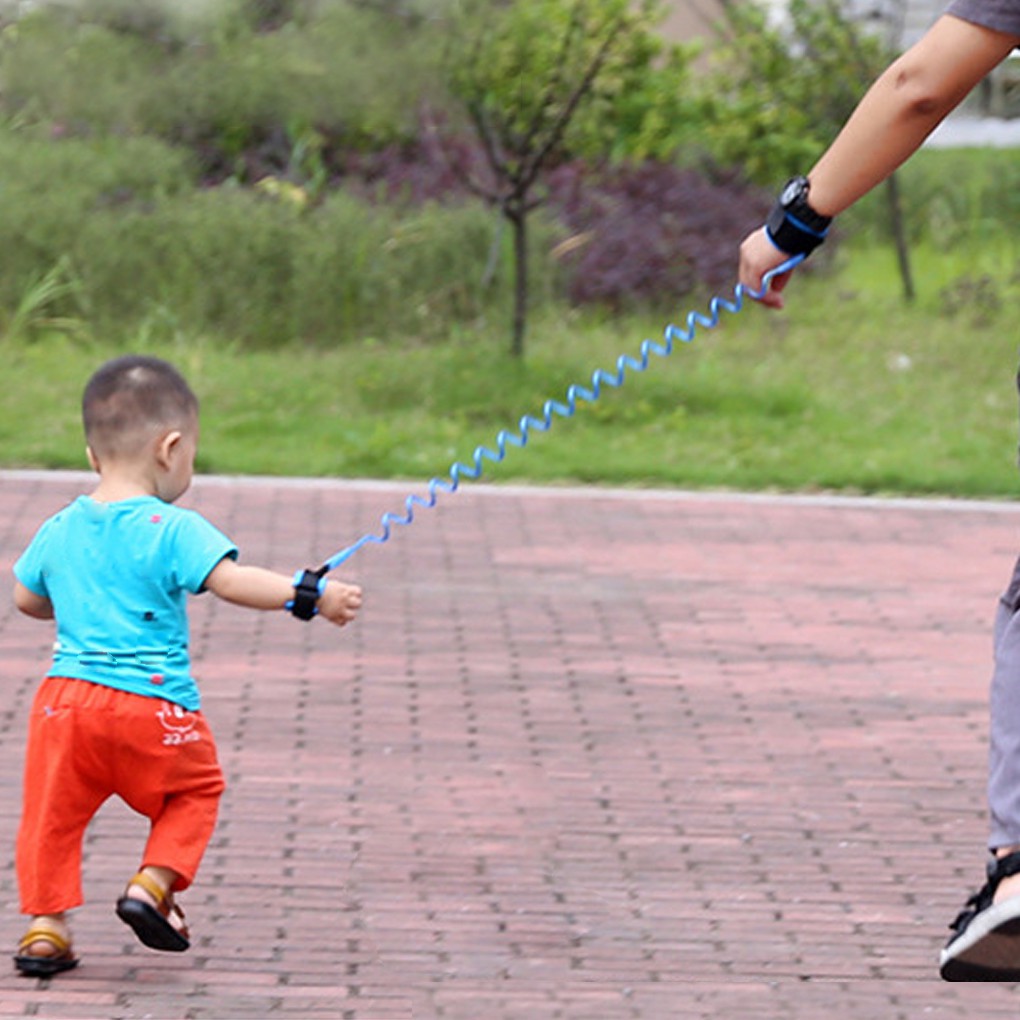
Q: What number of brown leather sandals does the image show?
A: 2